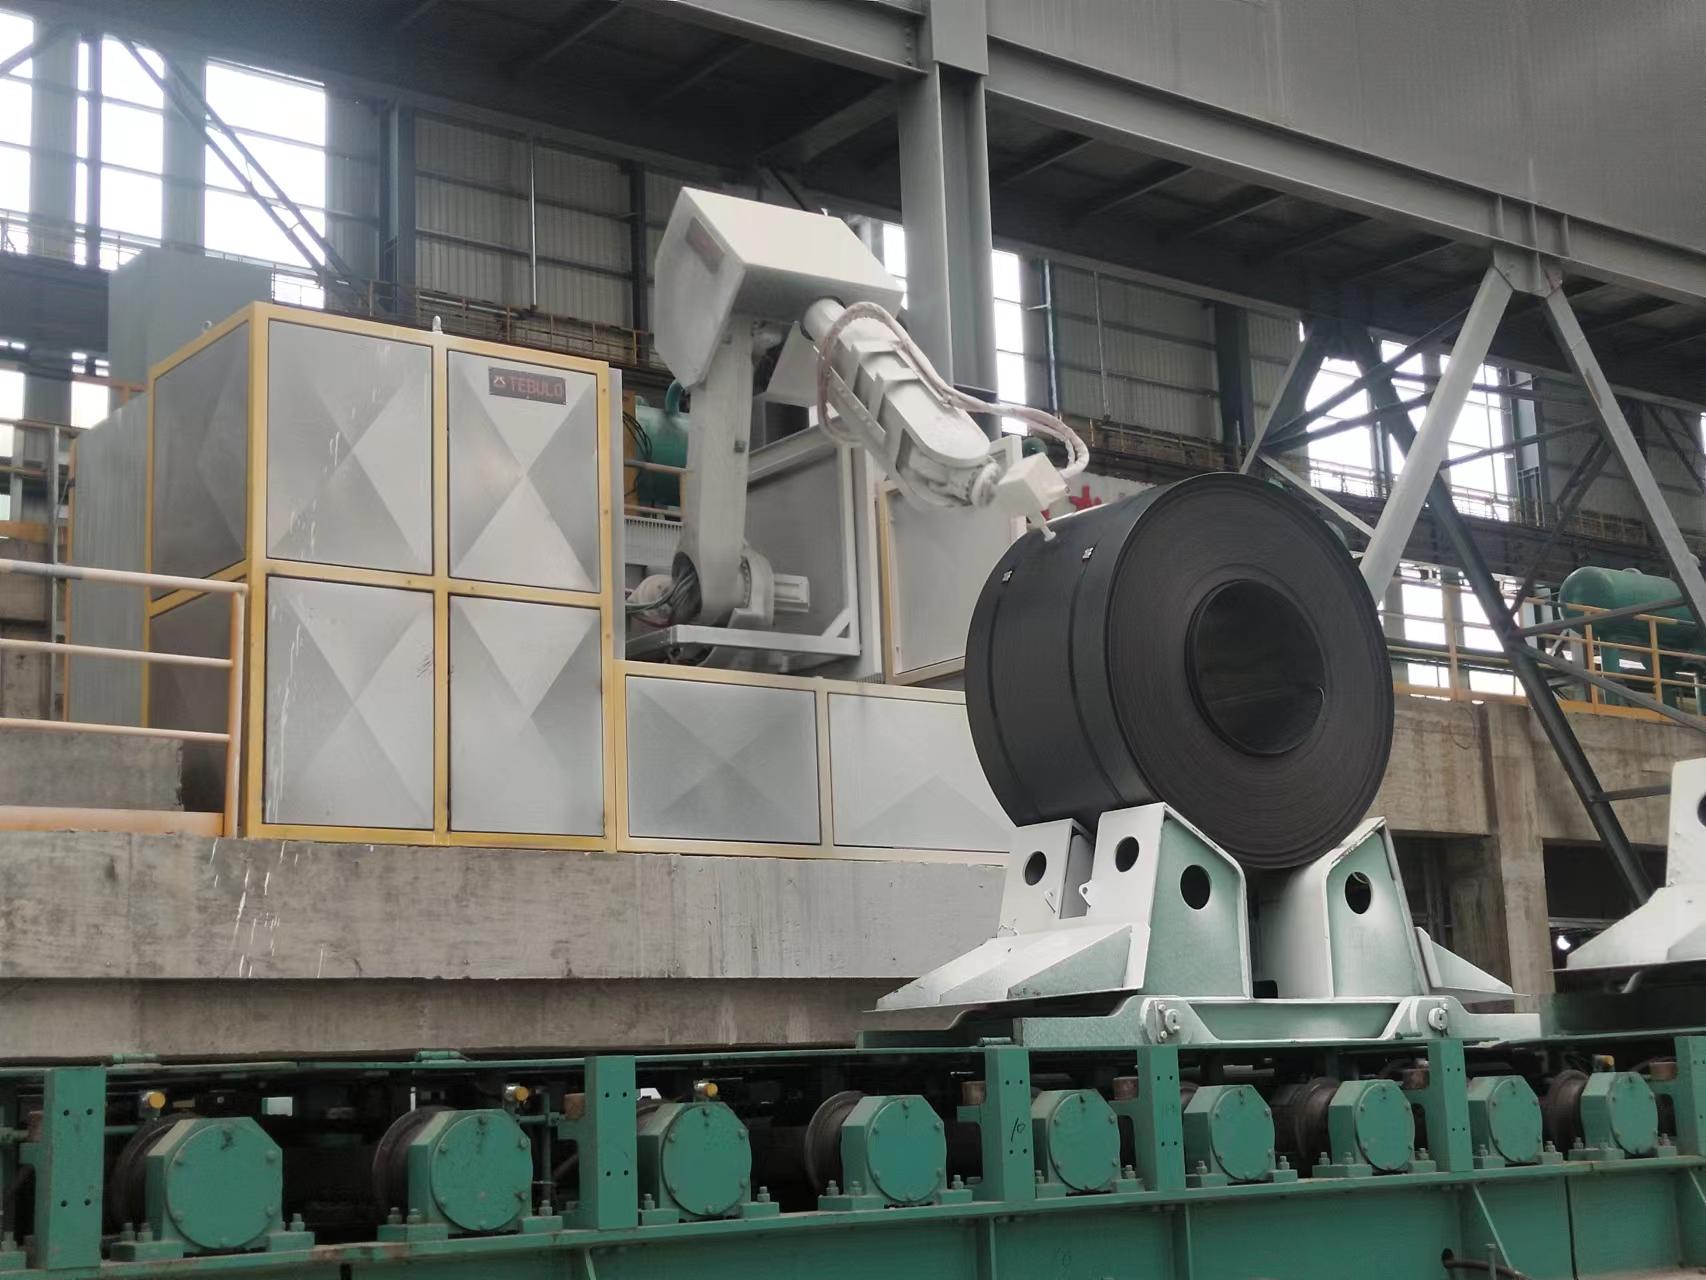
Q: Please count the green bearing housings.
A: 9